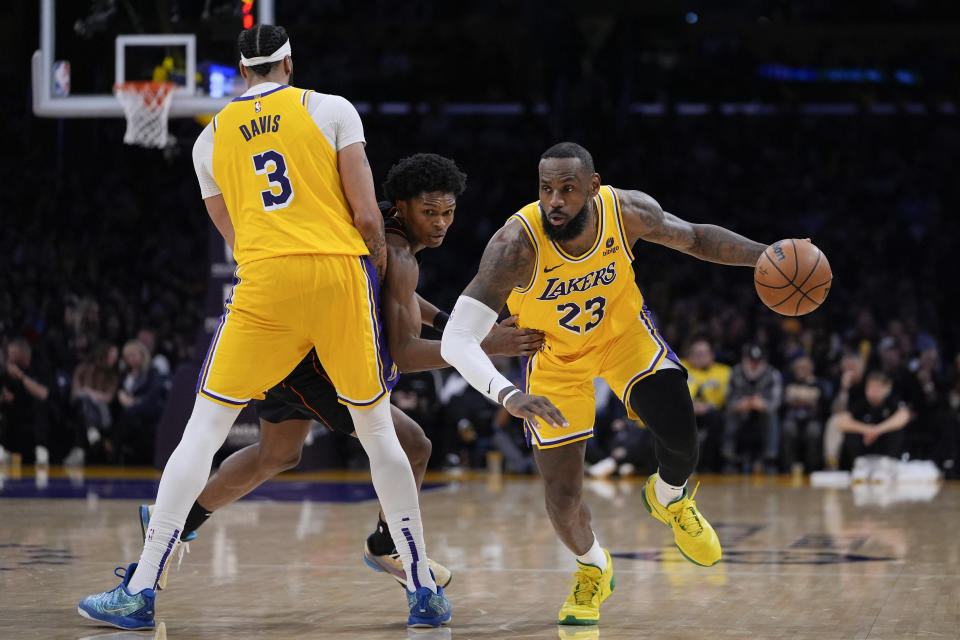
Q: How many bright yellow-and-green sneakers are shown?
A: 2